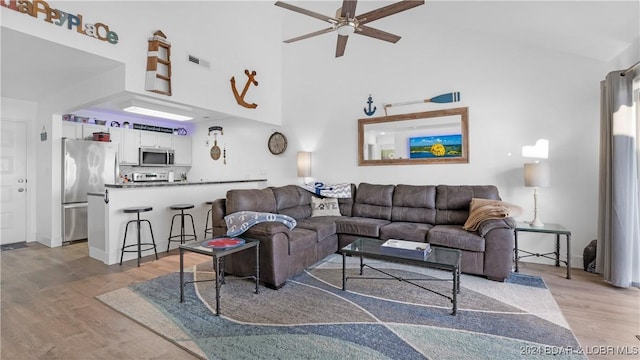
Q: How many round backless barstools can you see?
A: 3